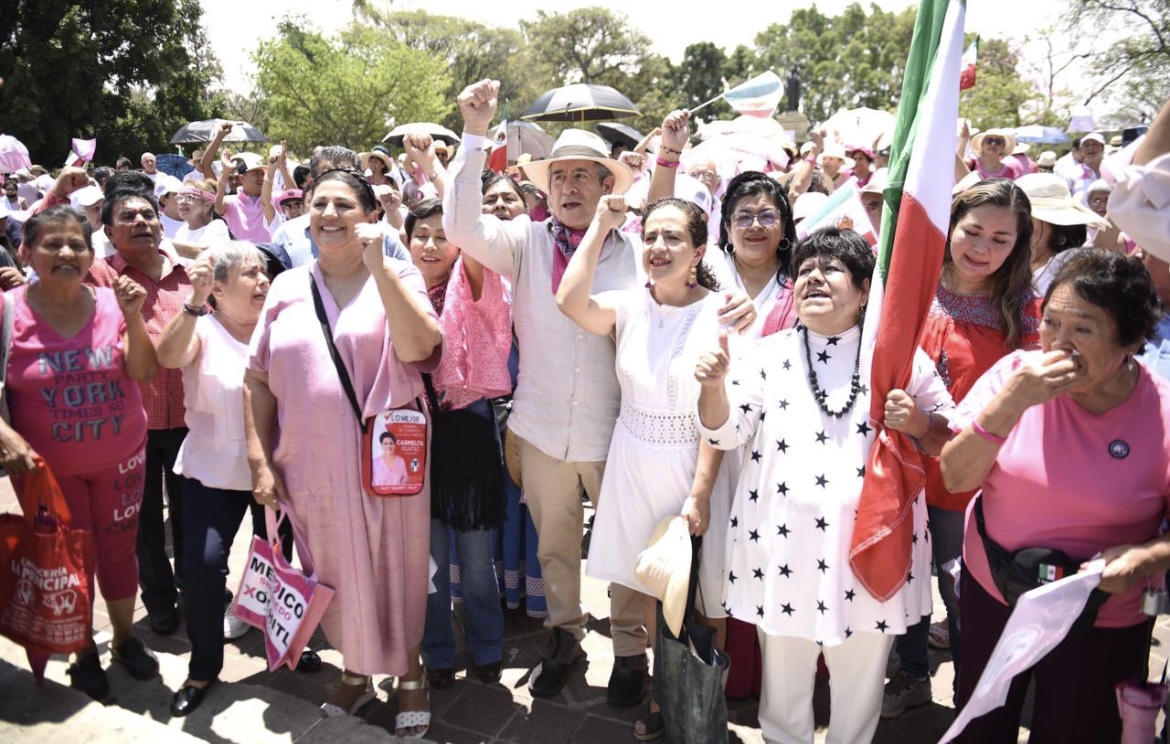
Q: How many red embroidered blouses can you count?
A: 1